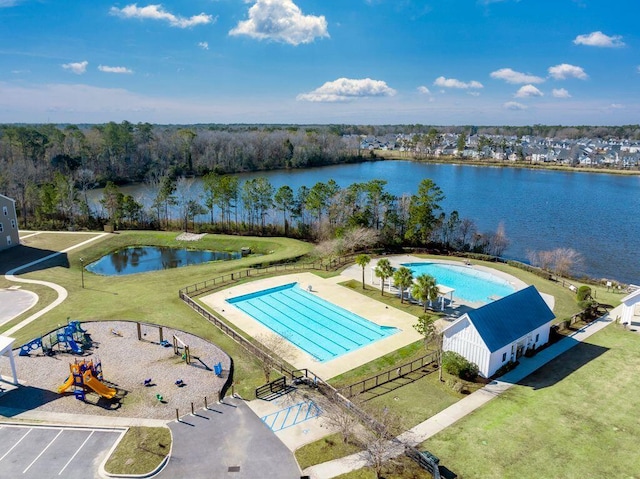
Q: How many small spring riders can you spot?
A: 3